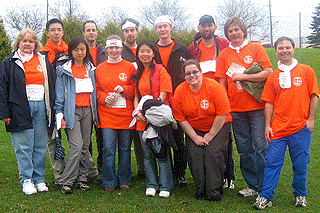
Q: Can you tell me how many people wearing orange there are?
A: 12